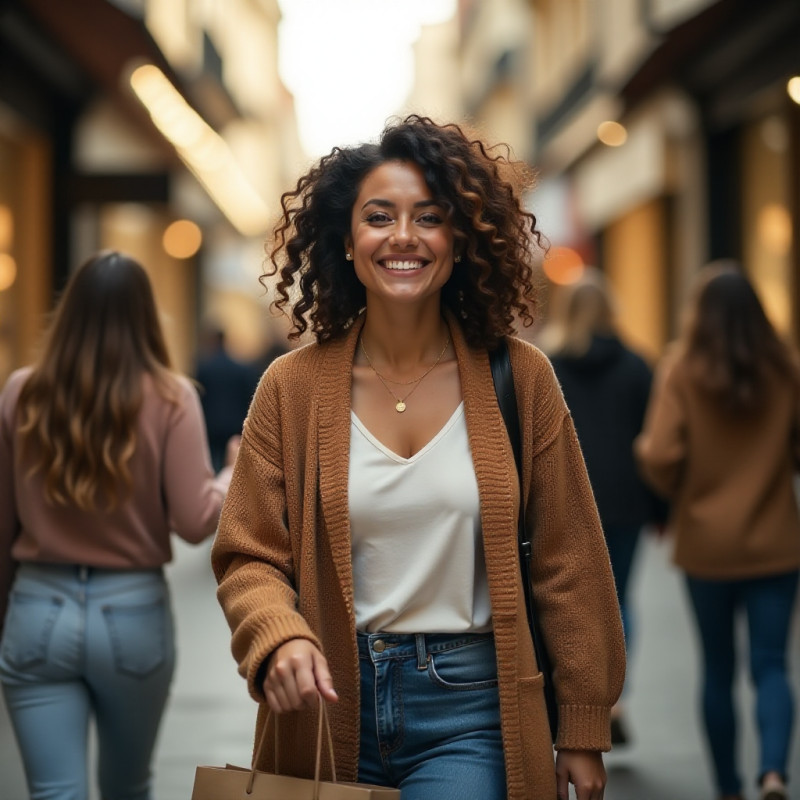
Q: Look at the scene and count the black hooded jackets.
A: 1